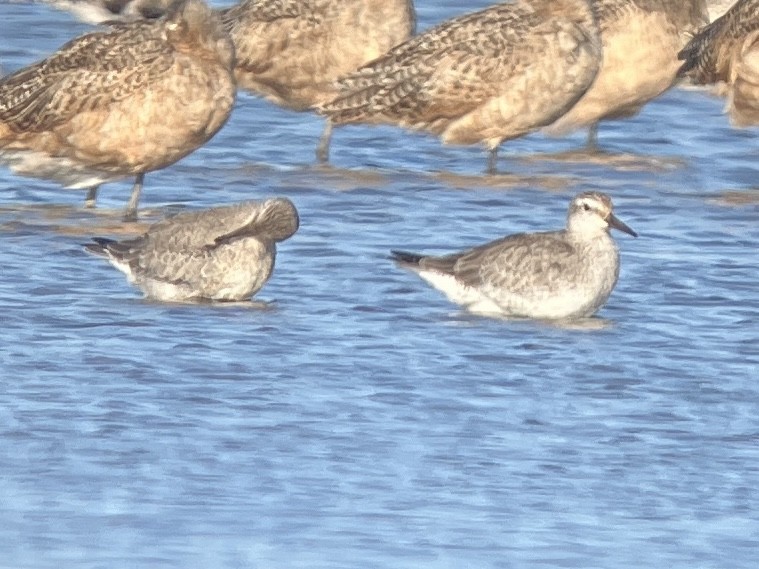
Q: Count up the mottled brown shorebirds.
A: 5